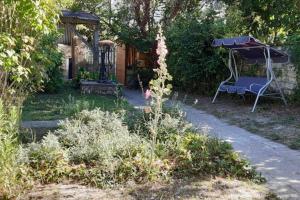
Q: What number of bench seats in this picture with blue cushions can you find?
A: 1